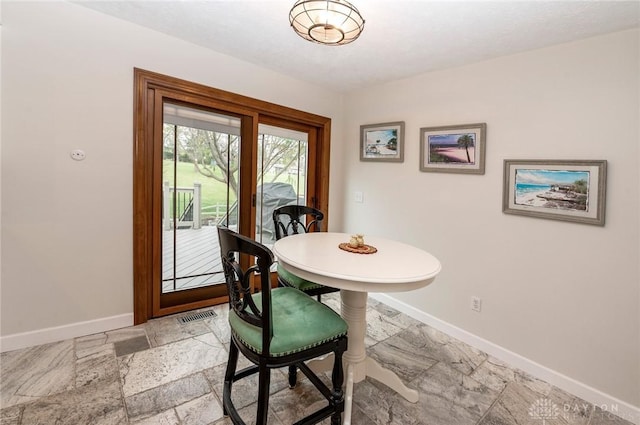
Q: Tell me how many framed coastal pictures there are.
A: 3